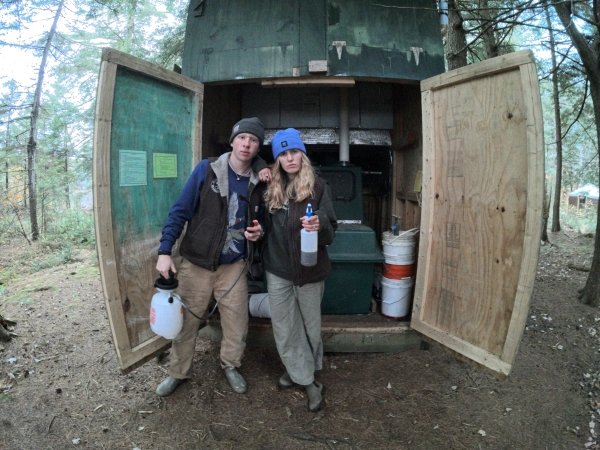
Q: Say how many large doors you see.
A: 2